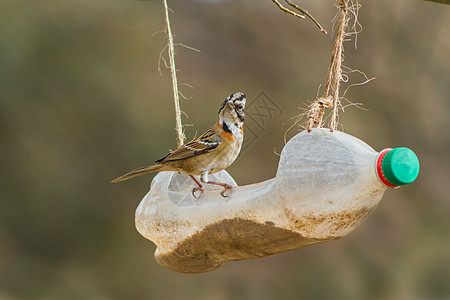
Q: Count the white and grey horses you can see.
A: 0